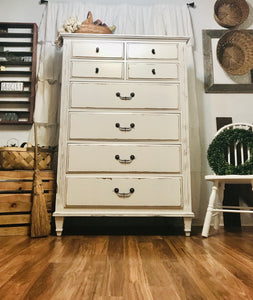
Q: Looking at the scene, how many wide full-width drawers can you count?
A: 4